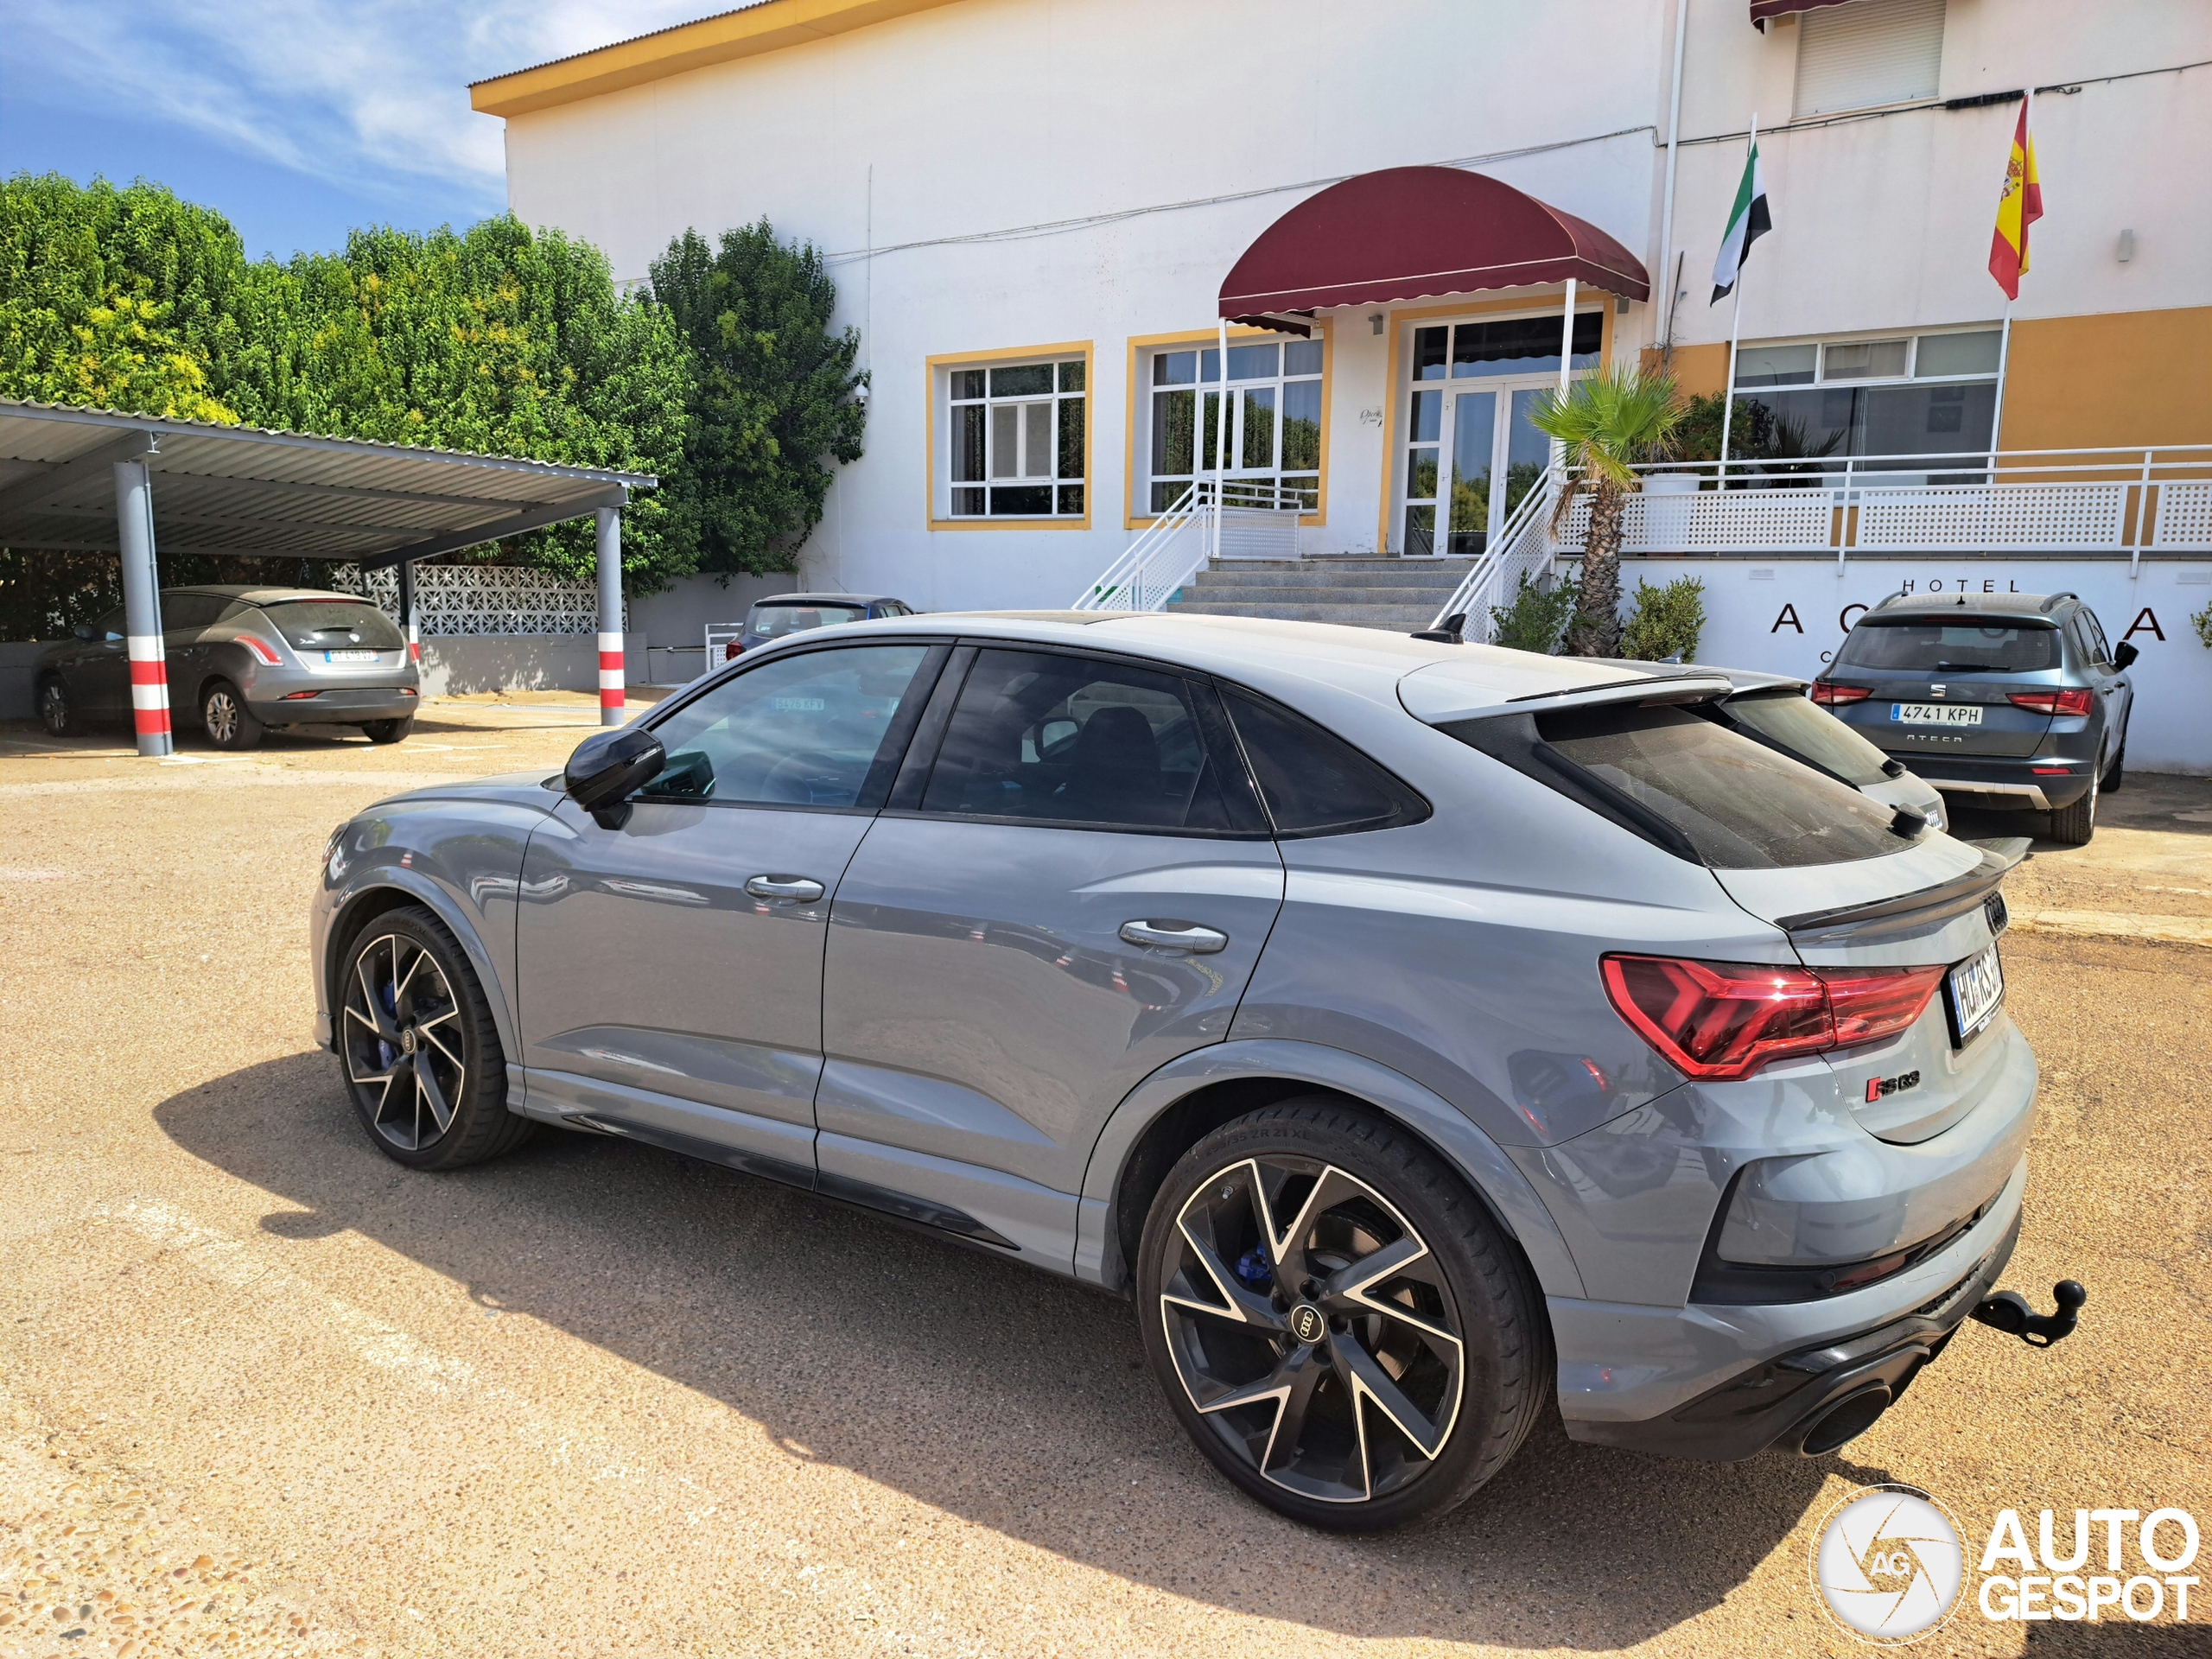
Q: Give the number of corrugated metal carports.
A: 1